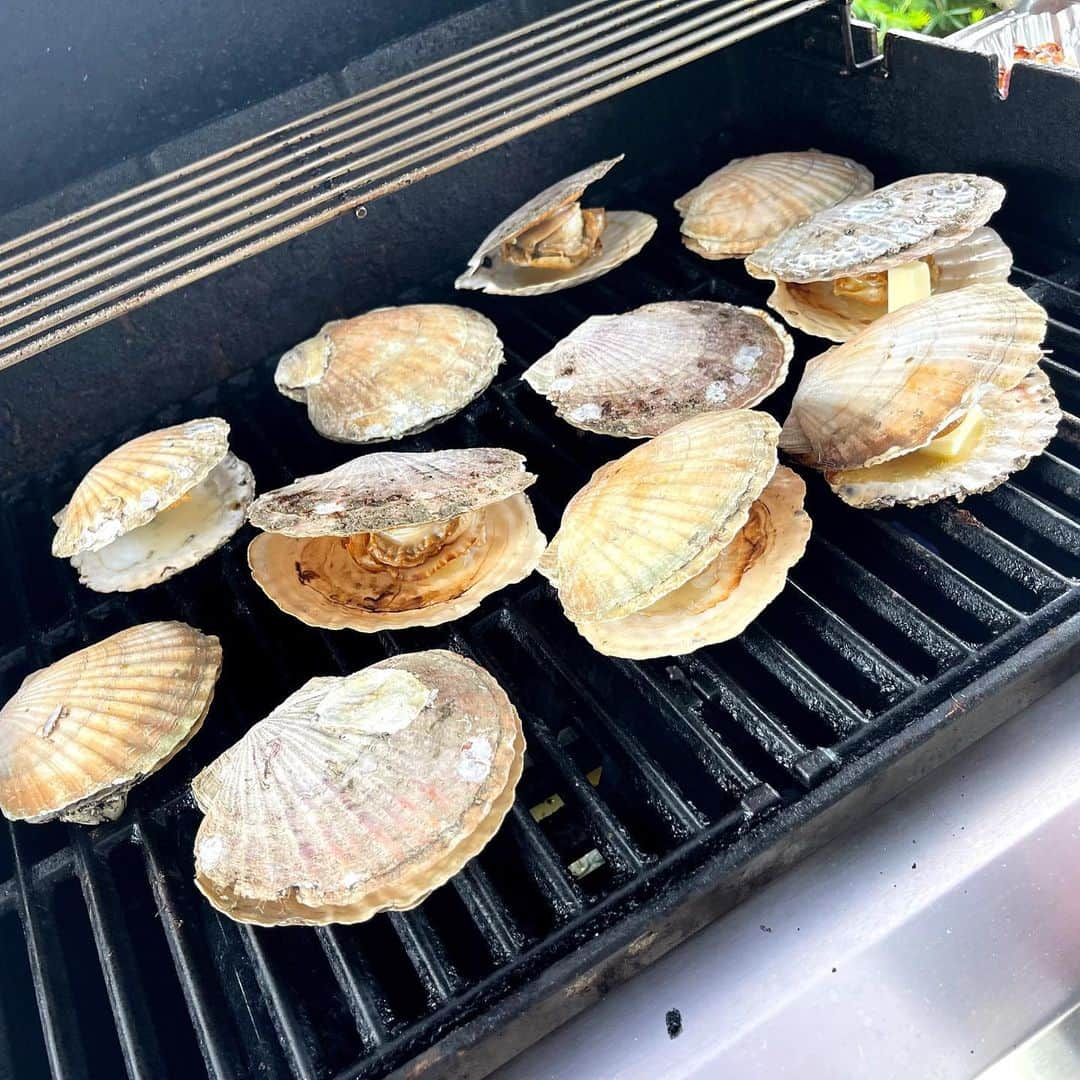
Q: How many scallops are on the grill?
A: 11